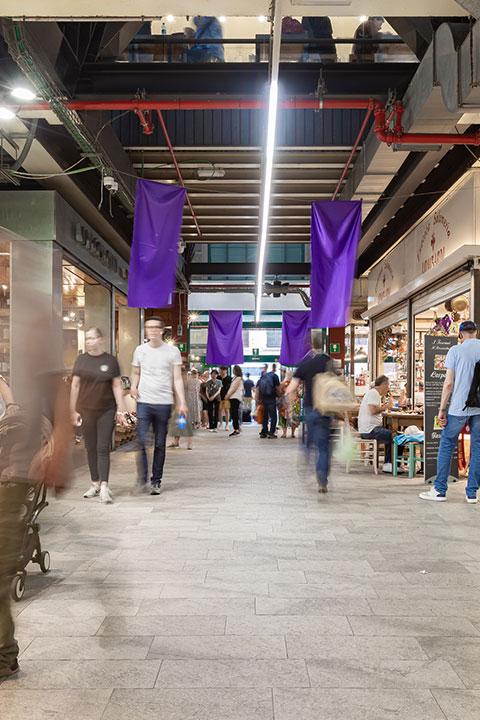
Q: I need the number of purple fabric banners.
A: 4